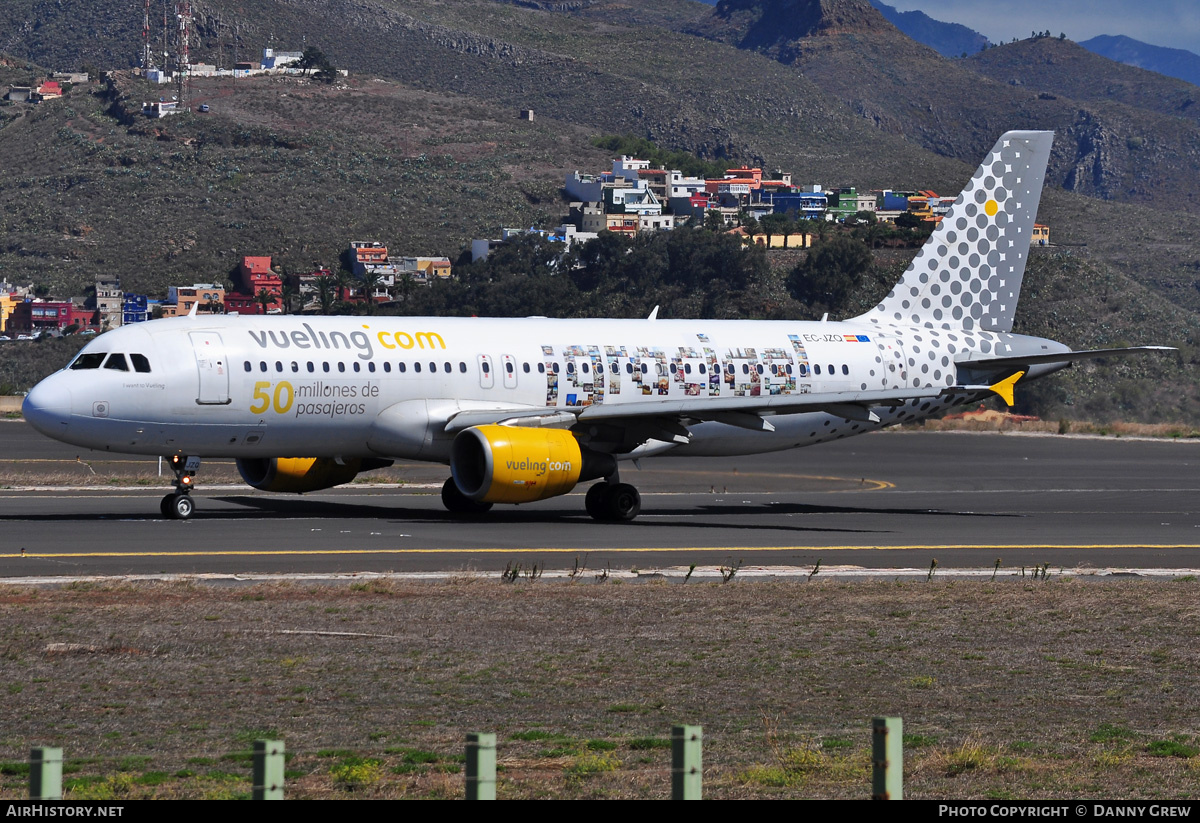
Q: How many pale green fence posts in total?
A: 5